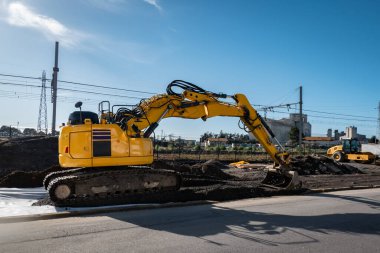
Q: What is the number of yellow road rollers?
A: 1